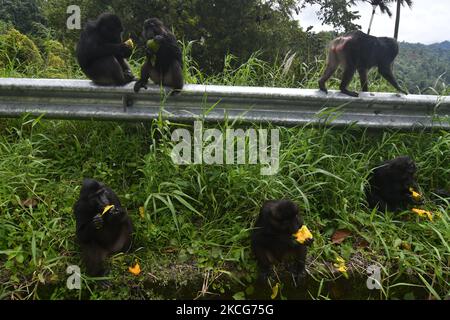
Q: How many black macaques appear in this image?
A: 6